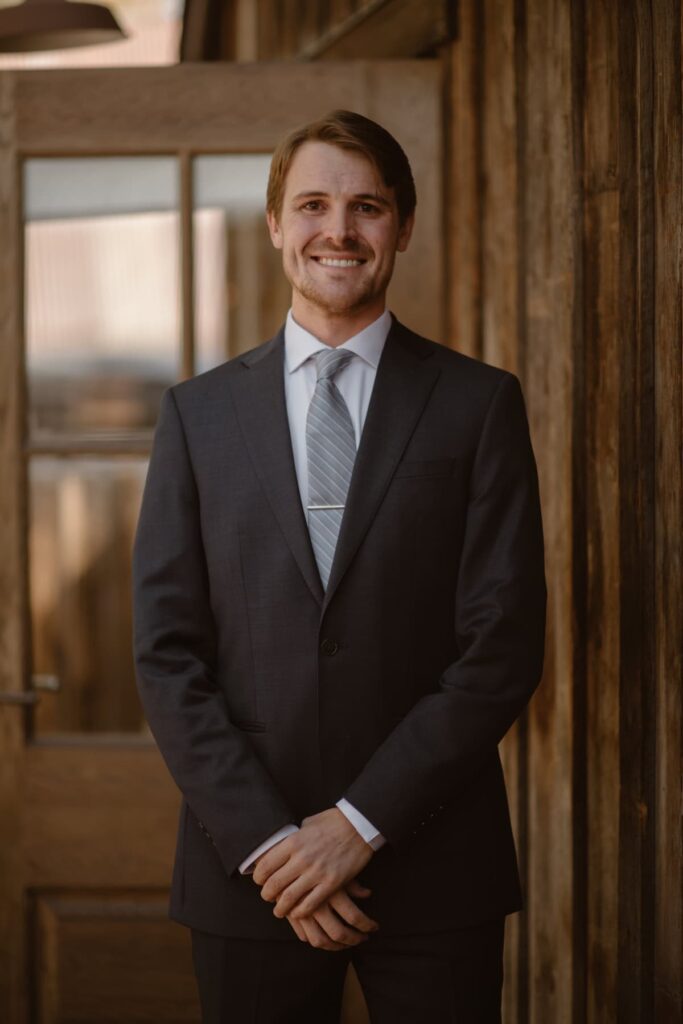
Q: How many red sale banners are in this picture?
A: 0